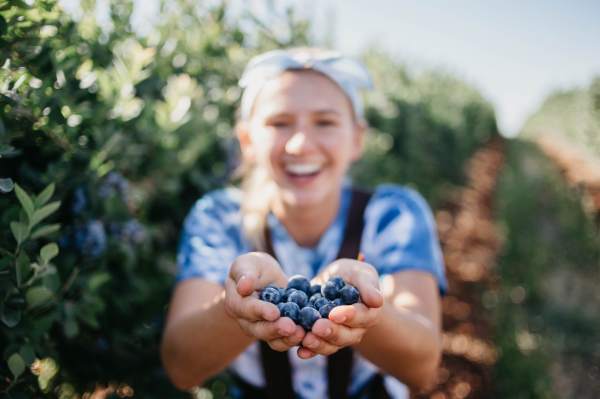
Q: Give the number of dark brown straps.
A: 2